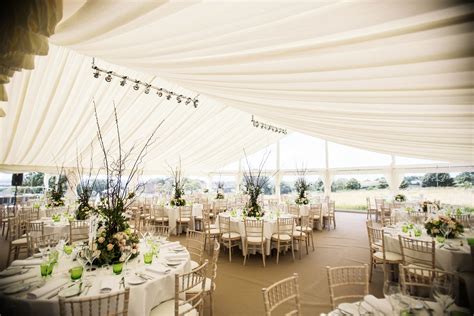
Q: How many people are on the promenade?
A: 0